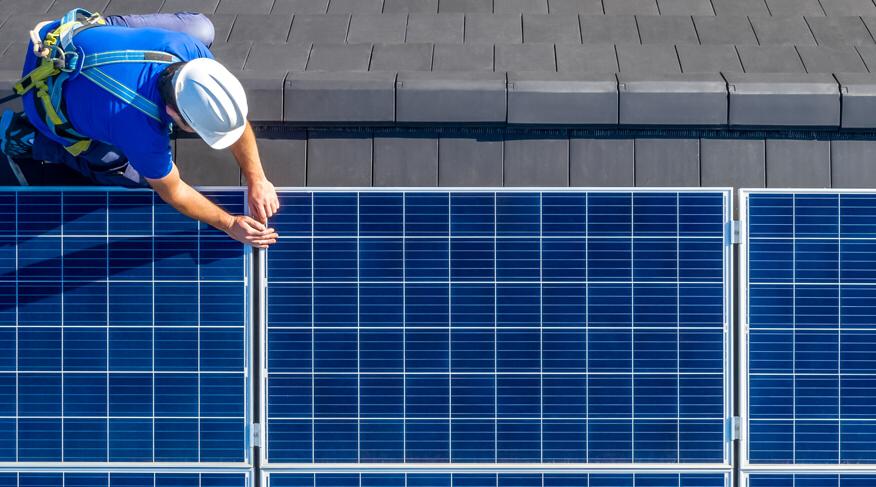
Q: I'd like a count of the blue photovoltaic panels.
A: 6